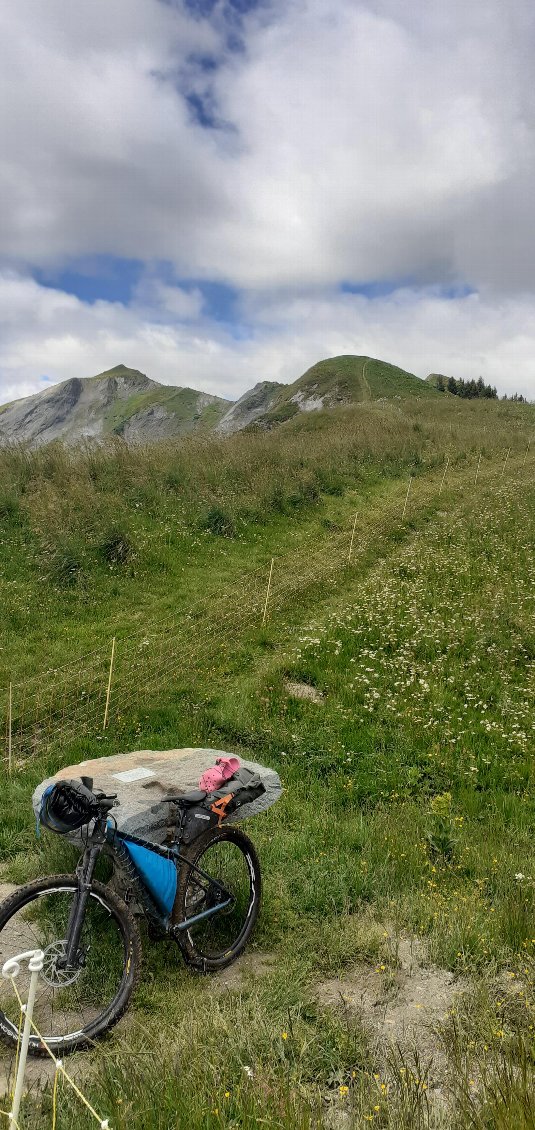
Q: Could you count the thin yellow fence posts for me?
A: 9